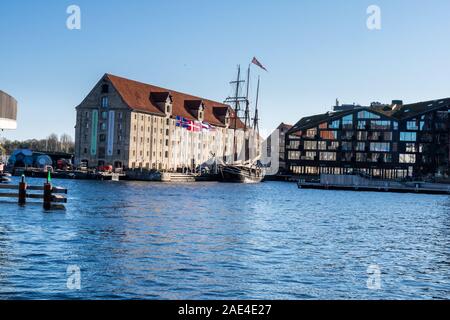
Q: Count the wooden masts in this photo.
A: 3